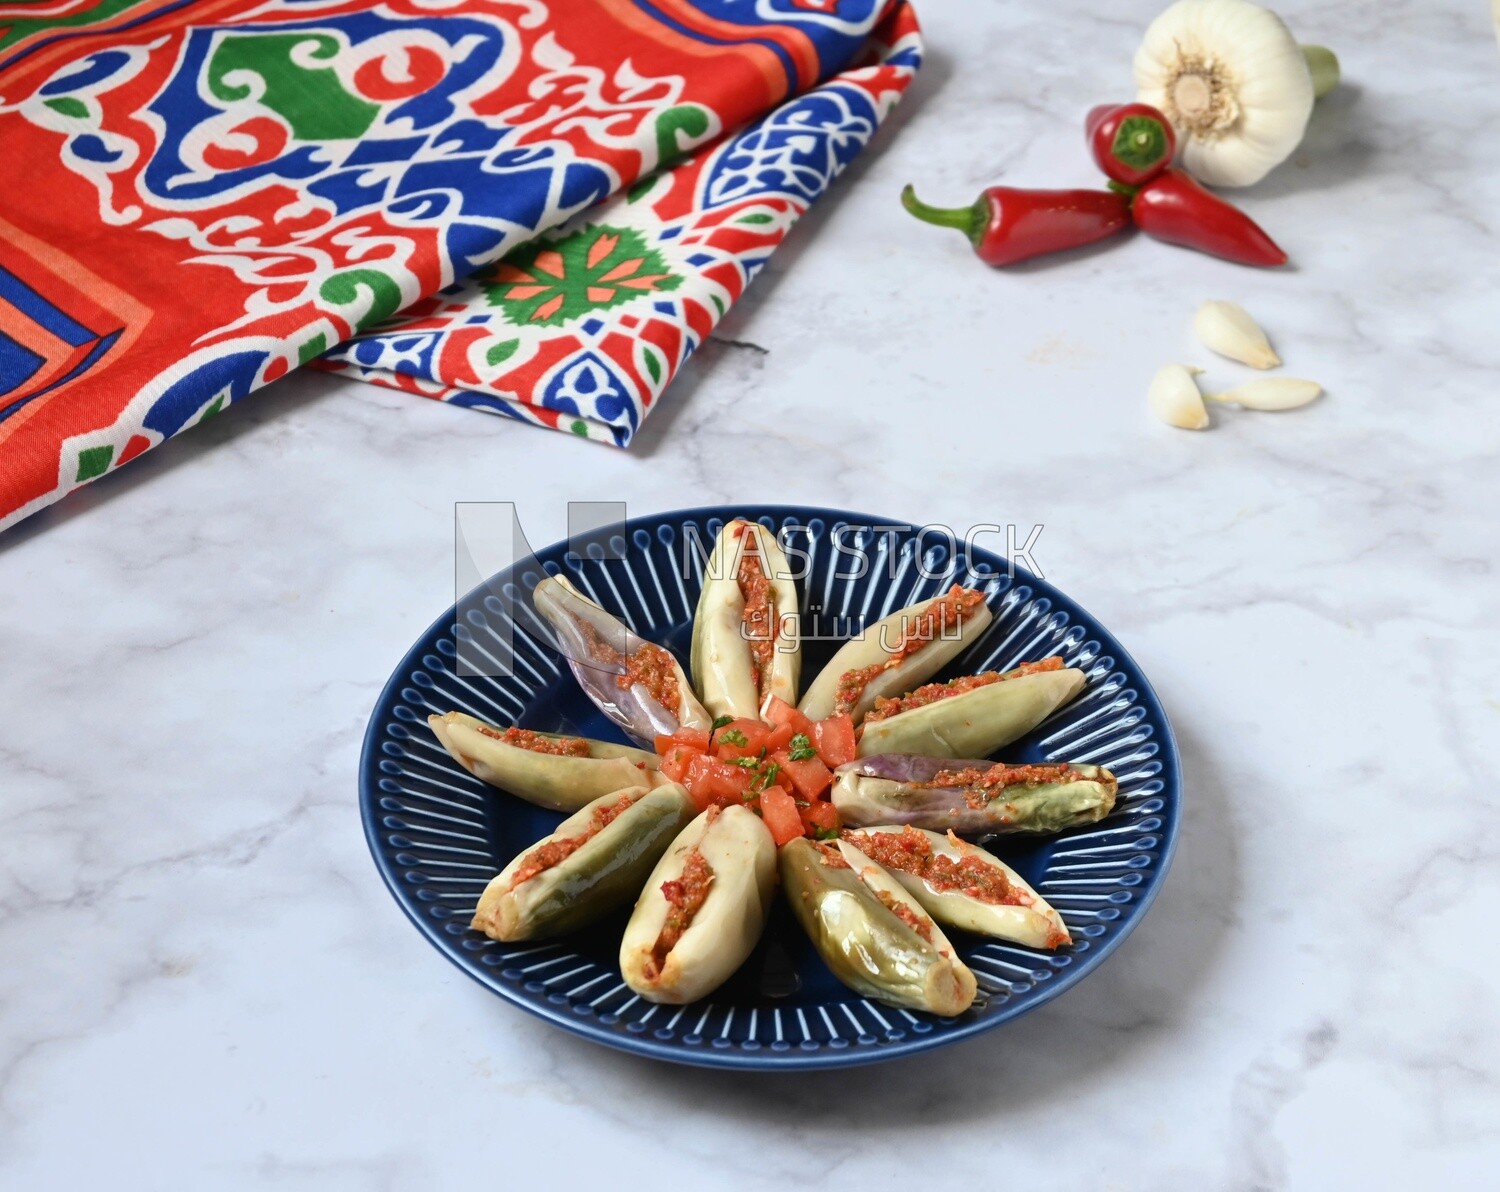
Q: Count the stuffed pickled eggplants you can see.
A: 10